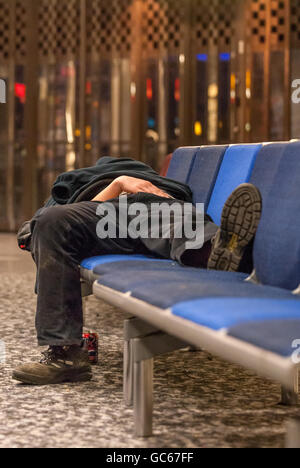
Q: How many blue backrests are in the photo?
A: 5